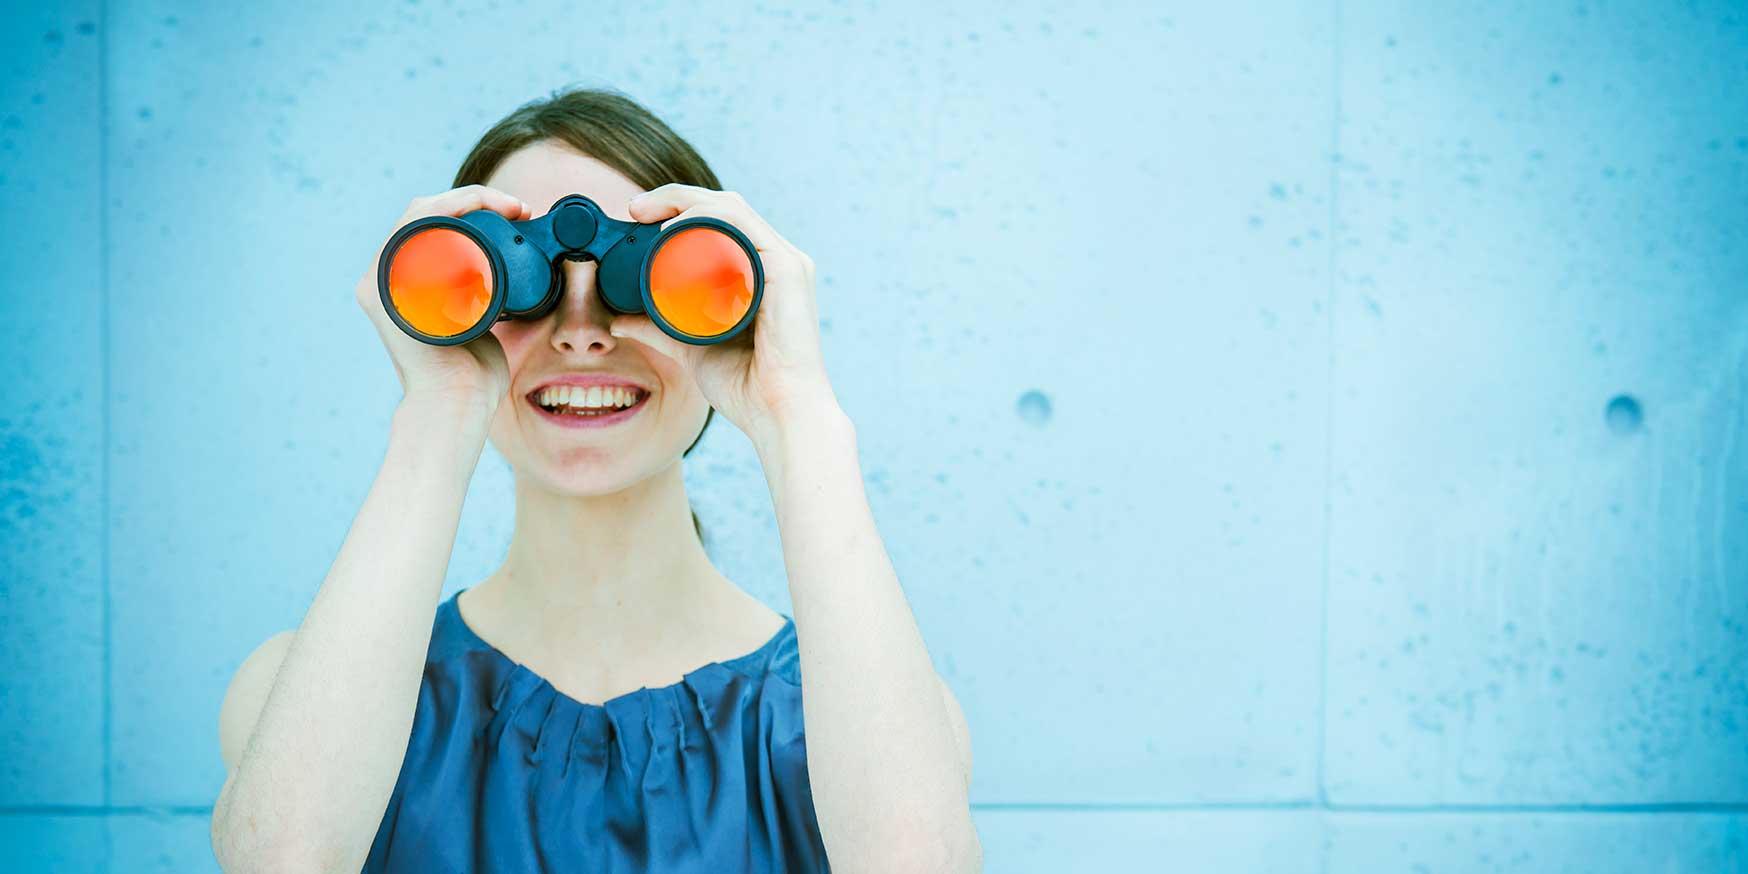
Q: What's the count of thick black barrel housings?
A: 2